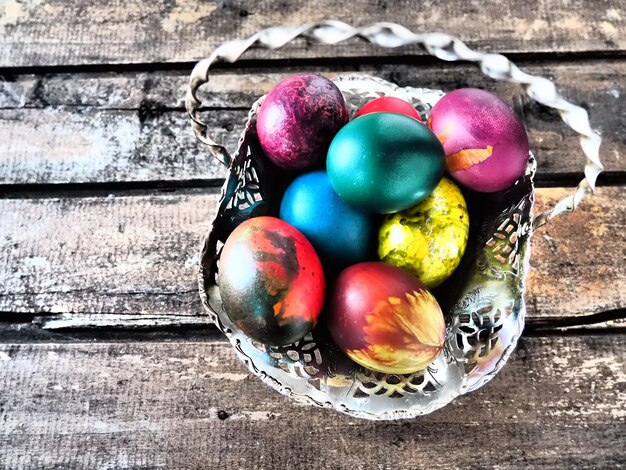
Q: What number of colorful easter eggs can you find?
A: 8